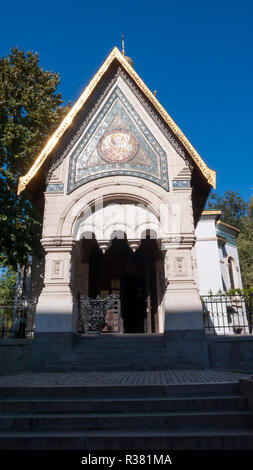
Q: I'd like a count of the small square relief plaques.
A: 2